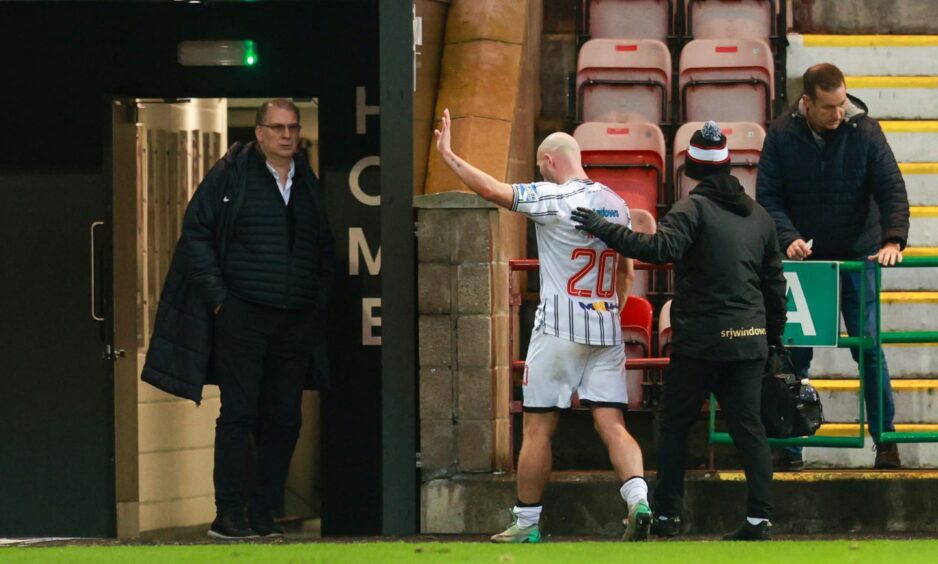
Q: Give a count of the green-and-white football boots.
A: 2